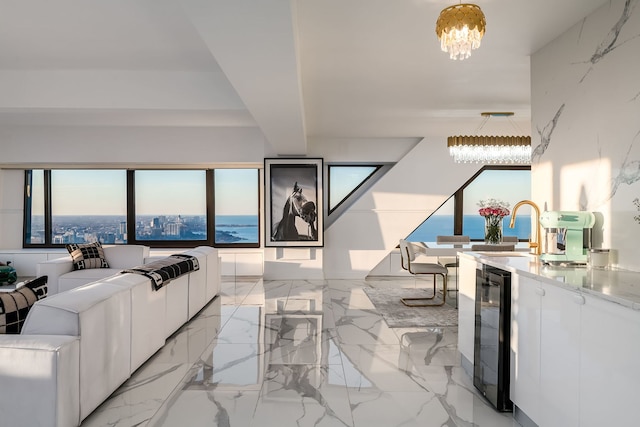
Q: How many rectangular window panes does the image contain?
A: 4